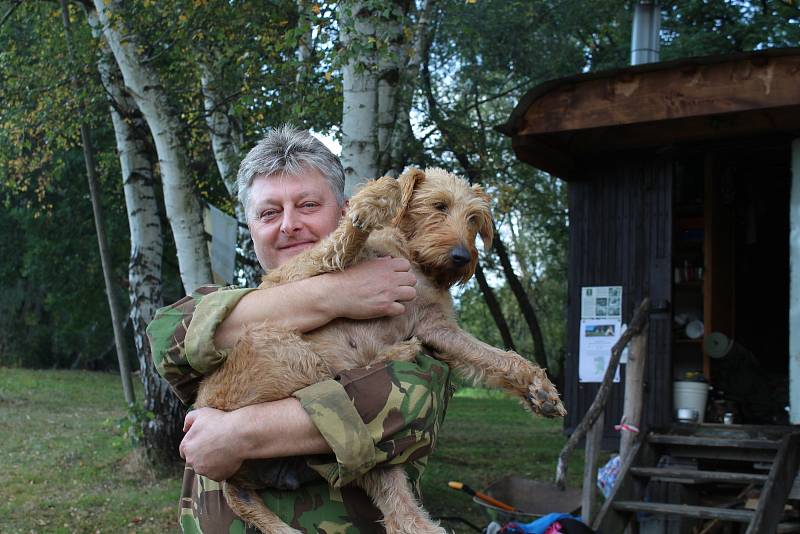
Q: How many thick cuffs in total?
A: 2